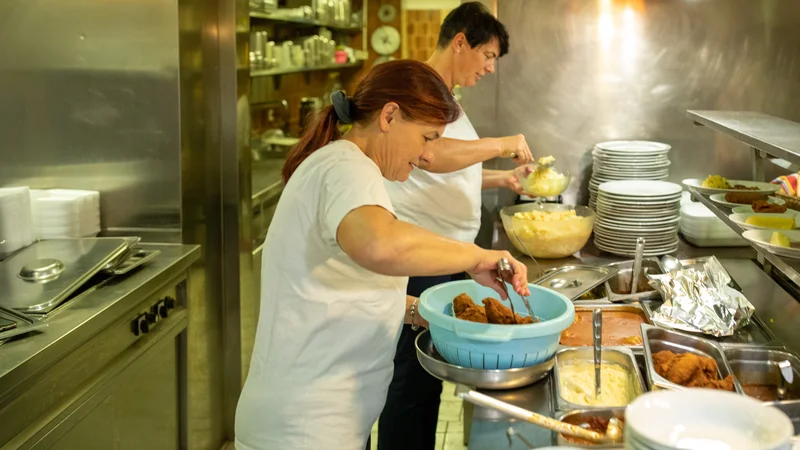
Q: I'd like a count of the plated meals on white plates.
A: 5